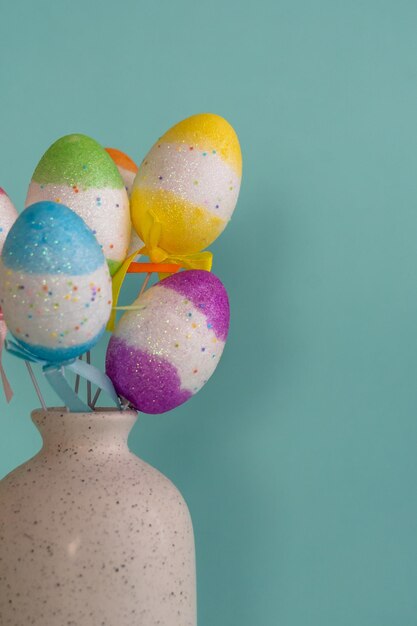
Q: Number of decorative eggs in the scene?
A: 6